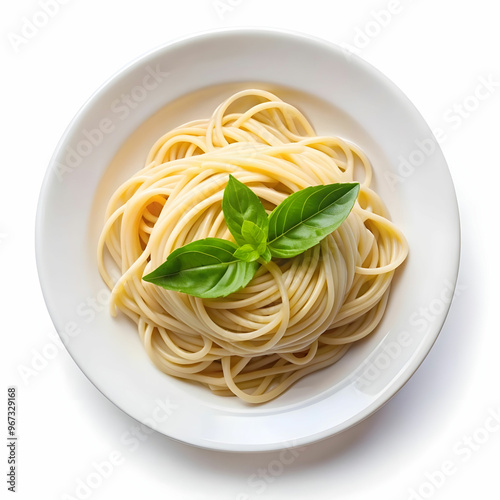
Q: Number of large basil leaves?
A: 3